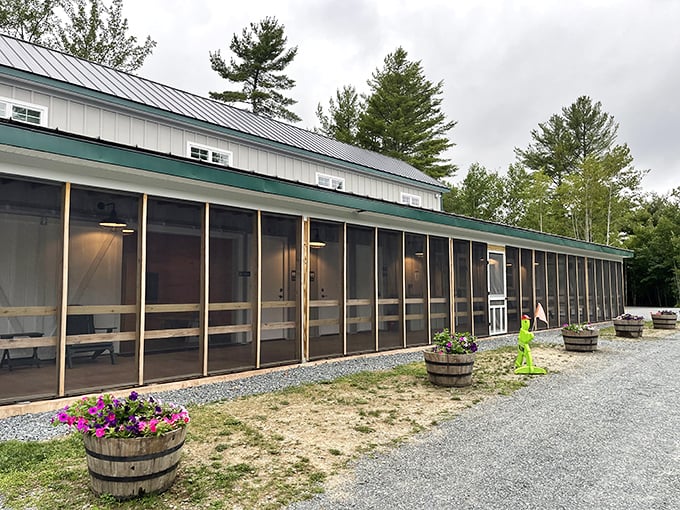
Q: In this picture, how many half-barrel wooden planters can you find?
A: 5